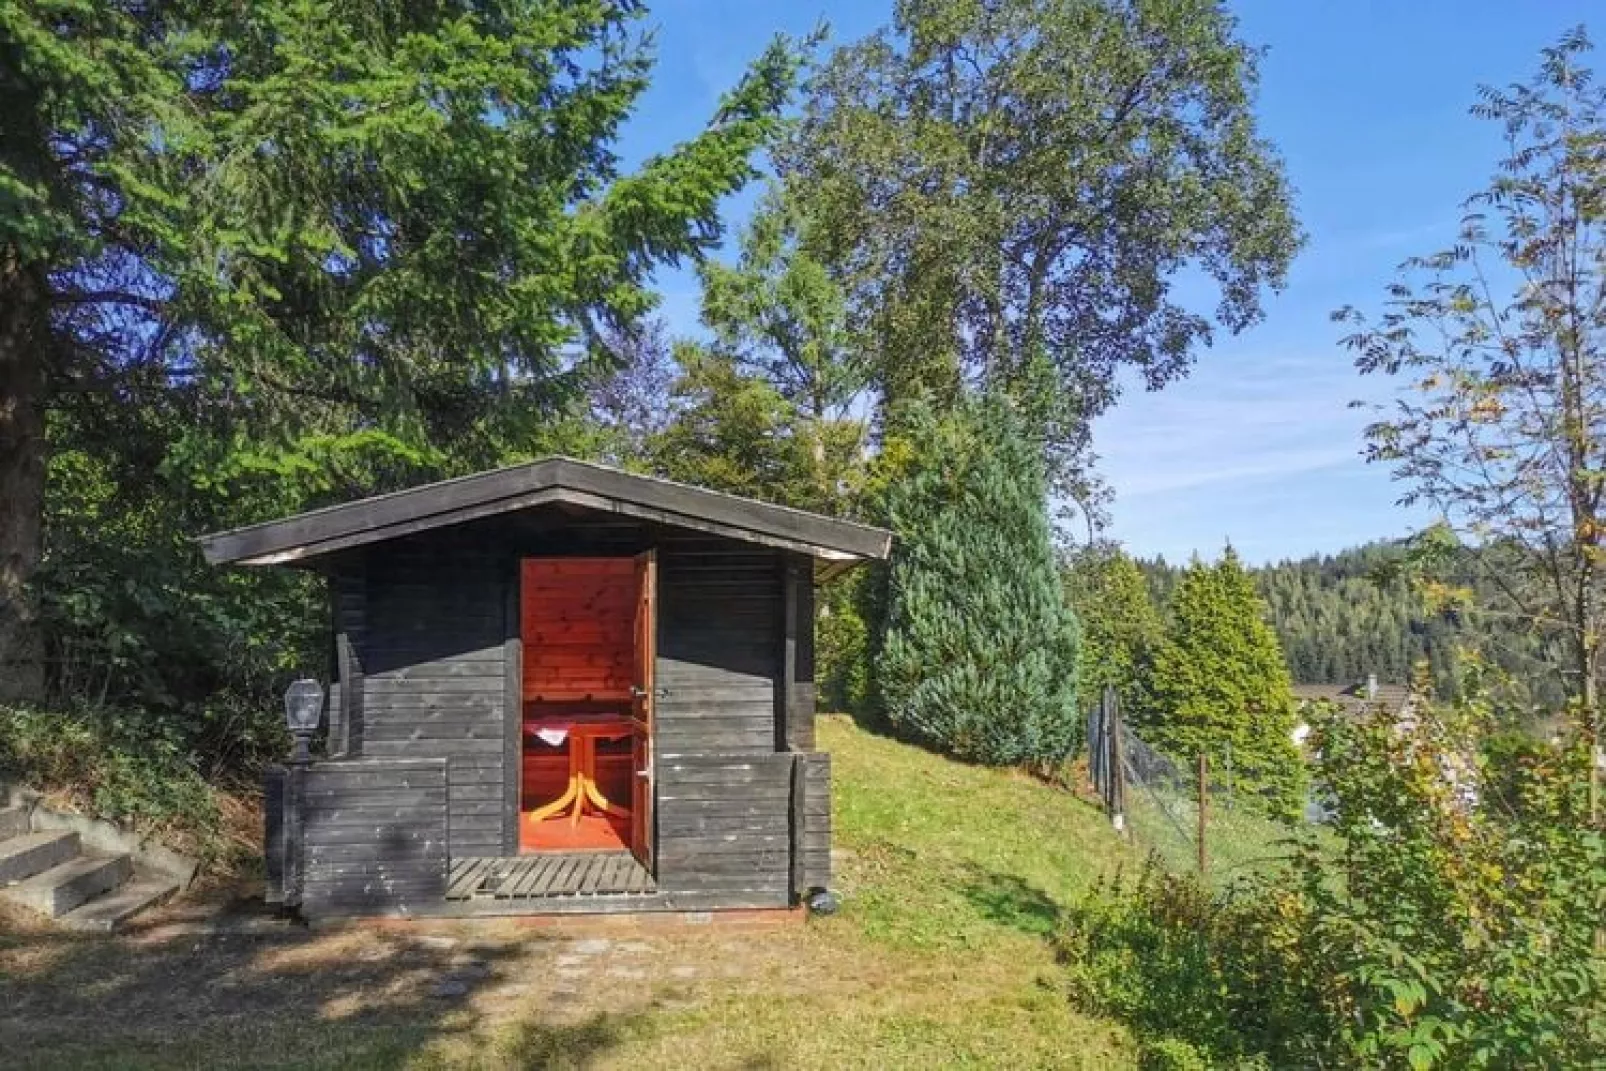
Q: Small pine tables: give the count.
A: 1